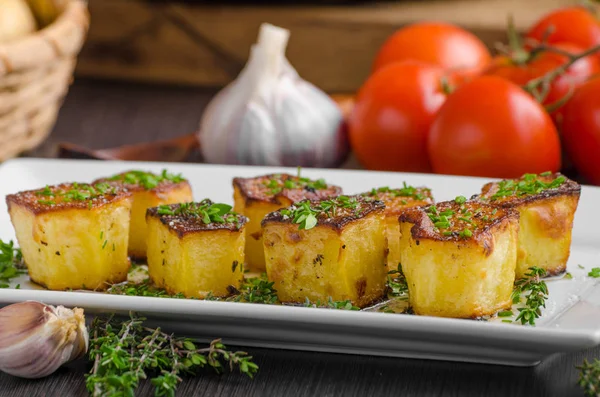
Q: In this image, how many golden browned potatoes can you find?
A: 8